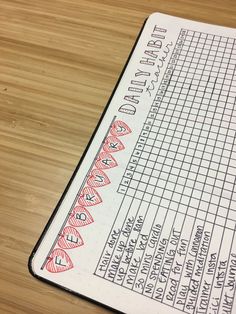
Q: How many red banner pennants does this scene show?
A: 8